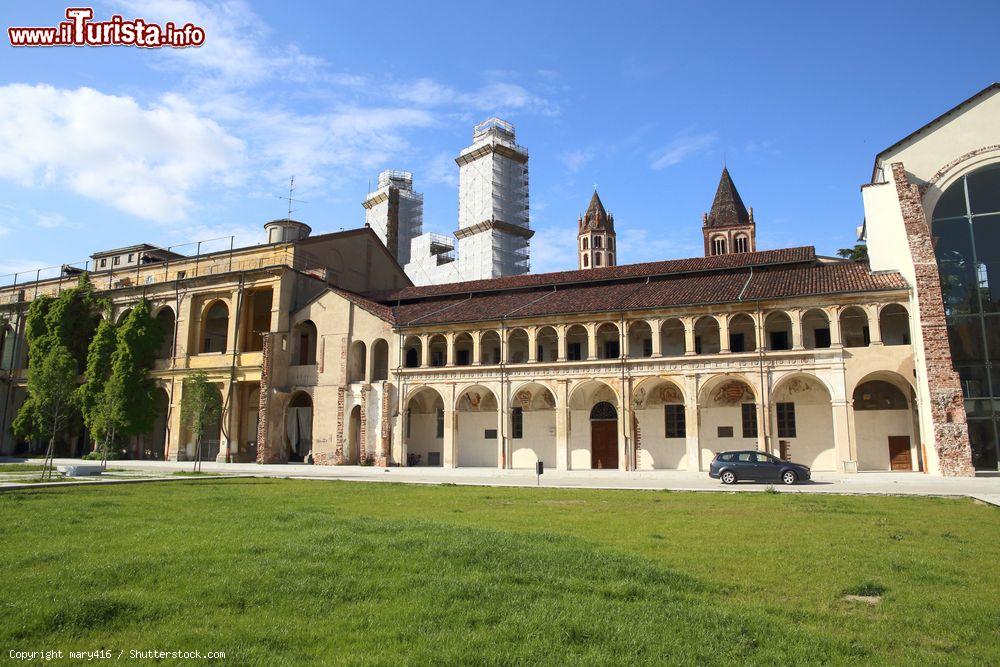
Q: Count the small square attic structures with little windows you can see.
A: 1